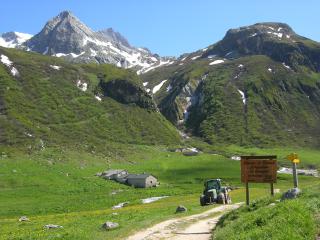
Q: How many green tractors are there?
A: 1